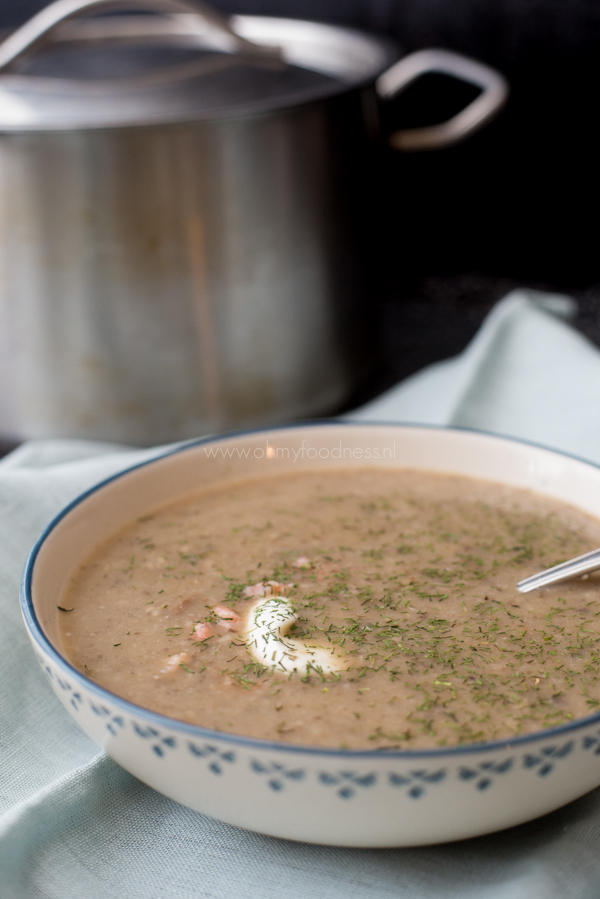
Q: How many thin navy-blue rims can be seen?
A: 1